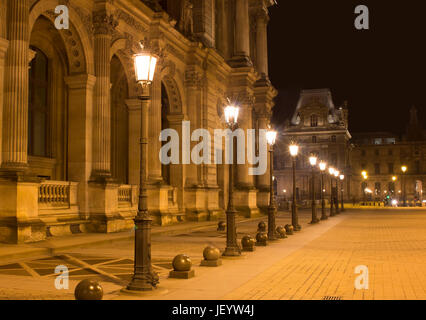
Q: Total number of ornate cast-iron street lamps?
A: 9